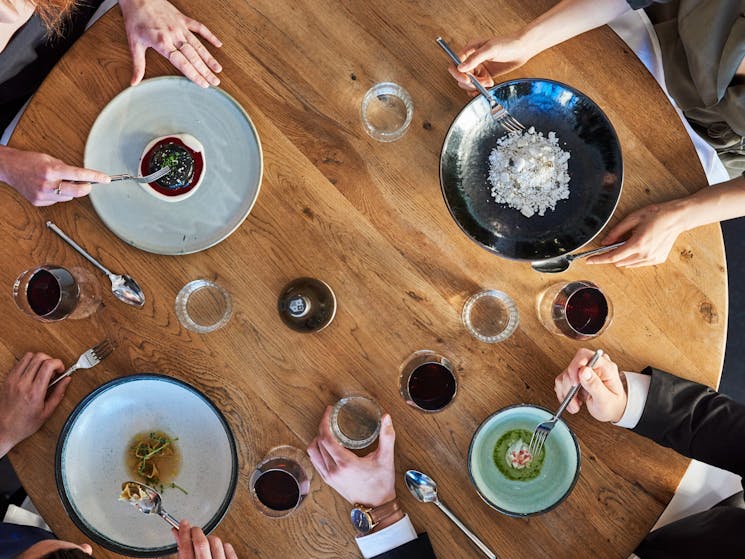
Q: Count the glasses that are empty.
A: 4